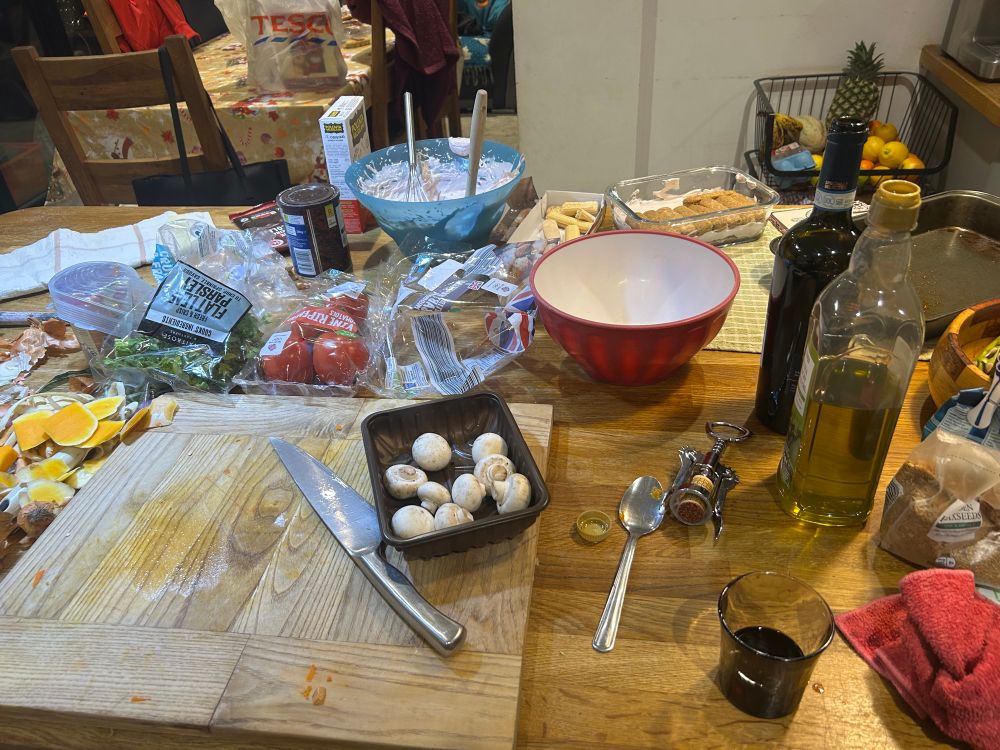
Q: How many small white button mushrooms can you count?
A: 9